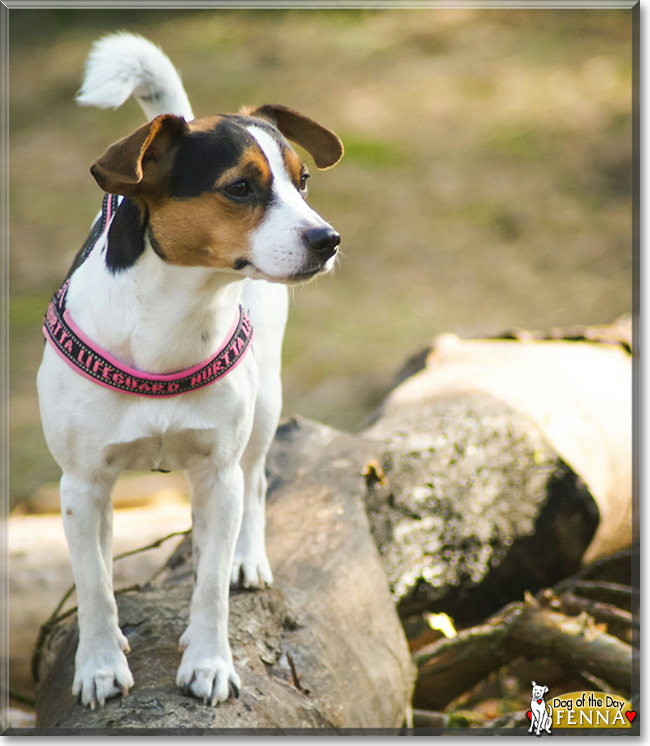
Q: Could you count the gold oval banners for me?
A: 1